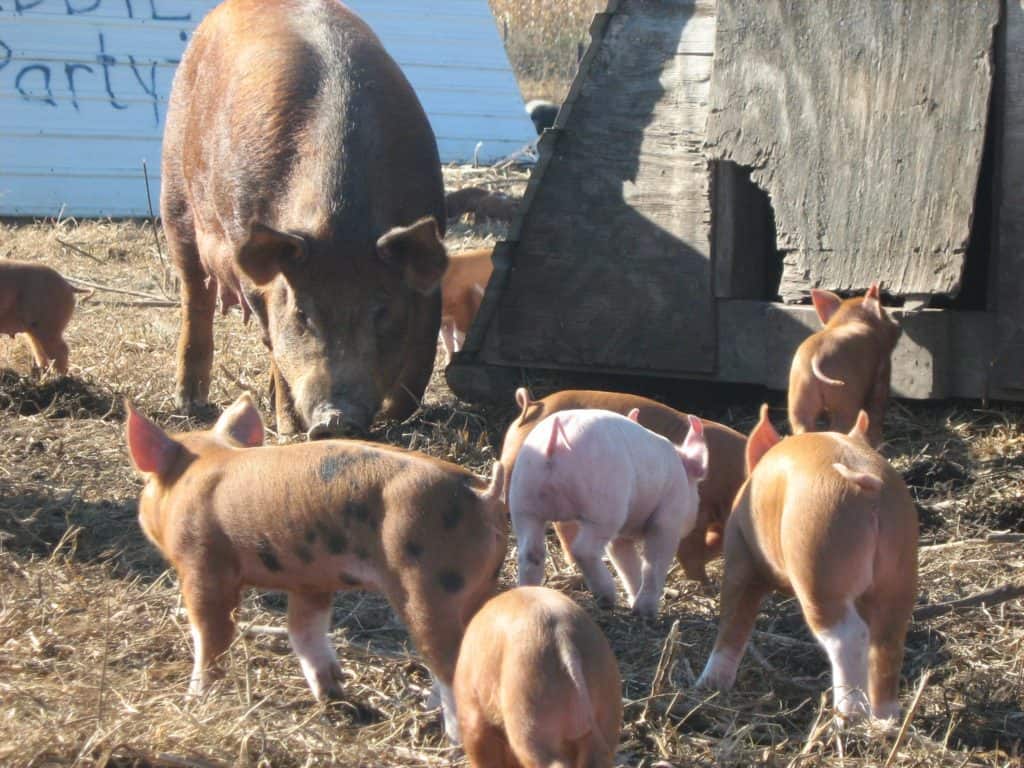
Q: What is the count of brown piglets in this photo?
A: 7